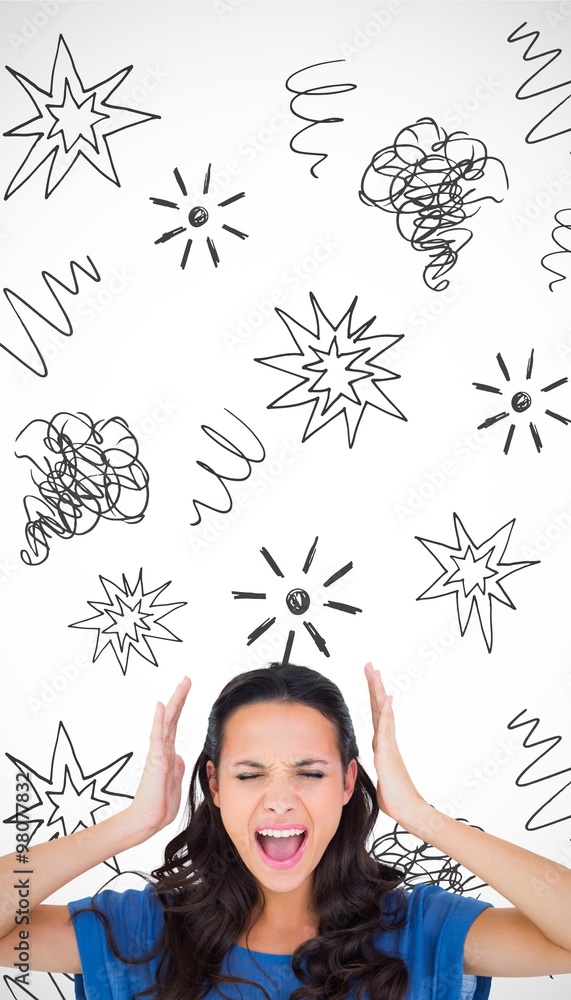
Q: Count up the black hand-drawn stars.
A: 5